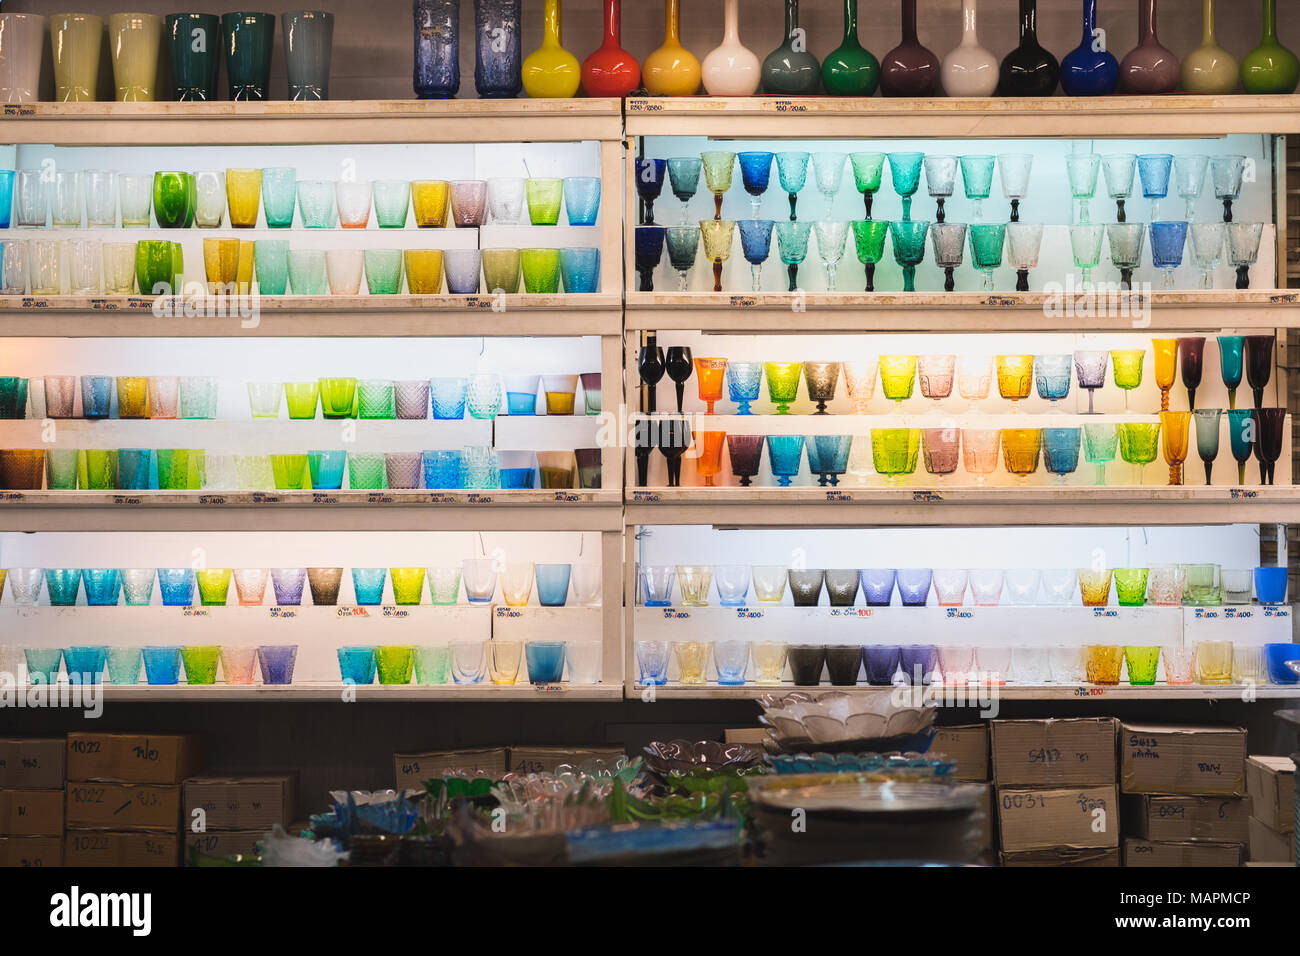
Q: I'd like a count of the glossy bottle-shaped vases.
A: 13